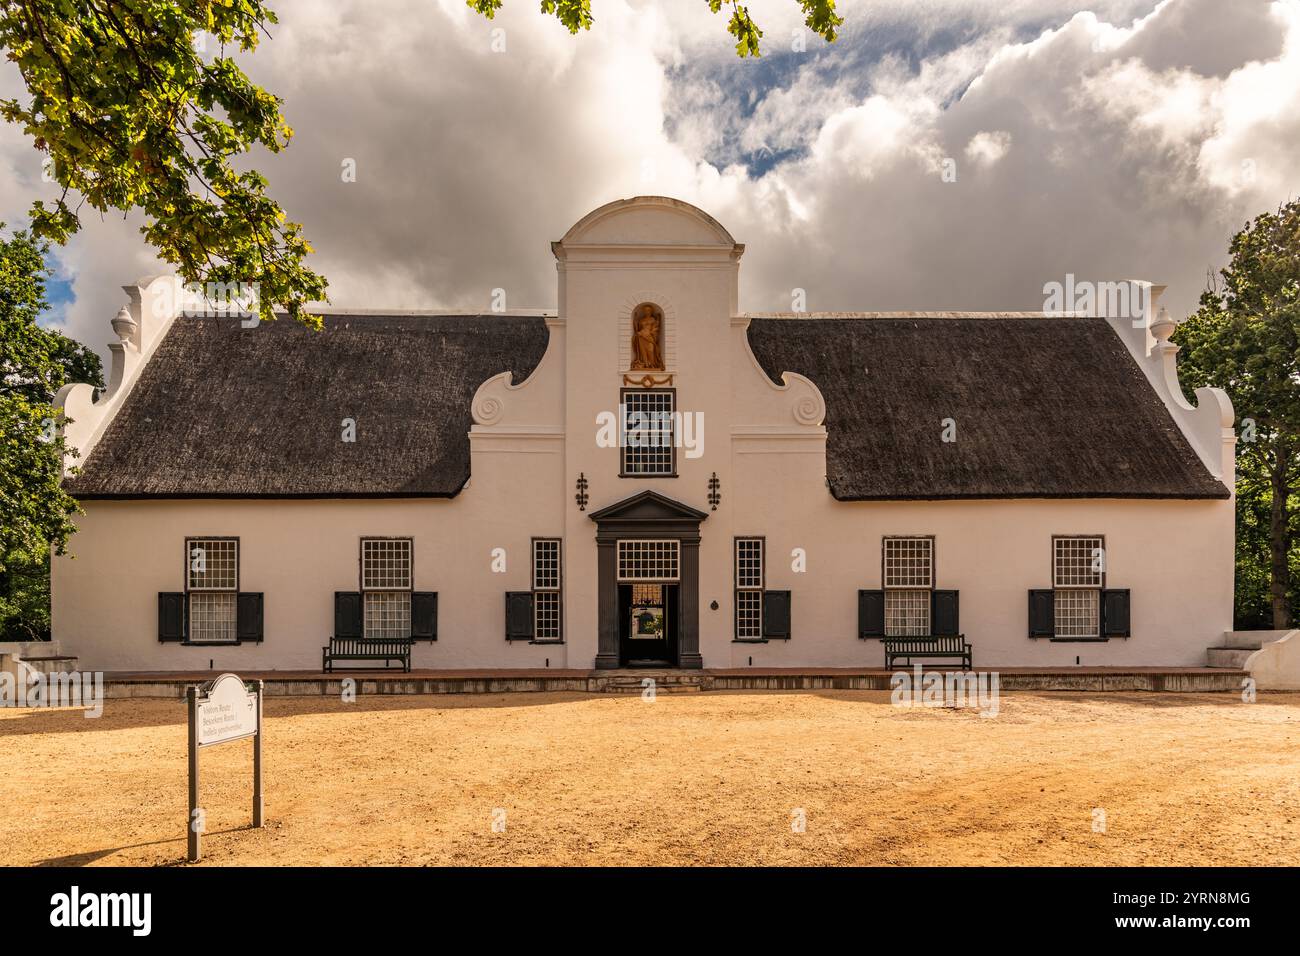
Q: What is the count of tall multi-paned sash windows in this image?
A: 7